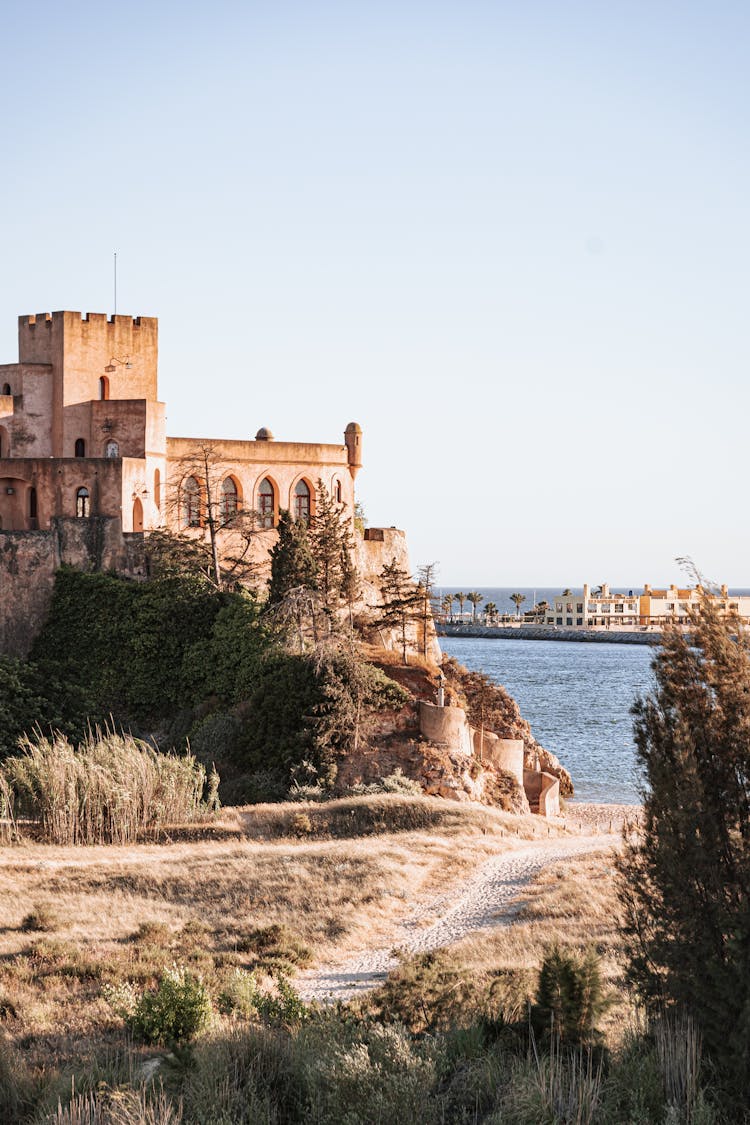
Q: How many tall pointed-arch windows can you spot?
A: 4